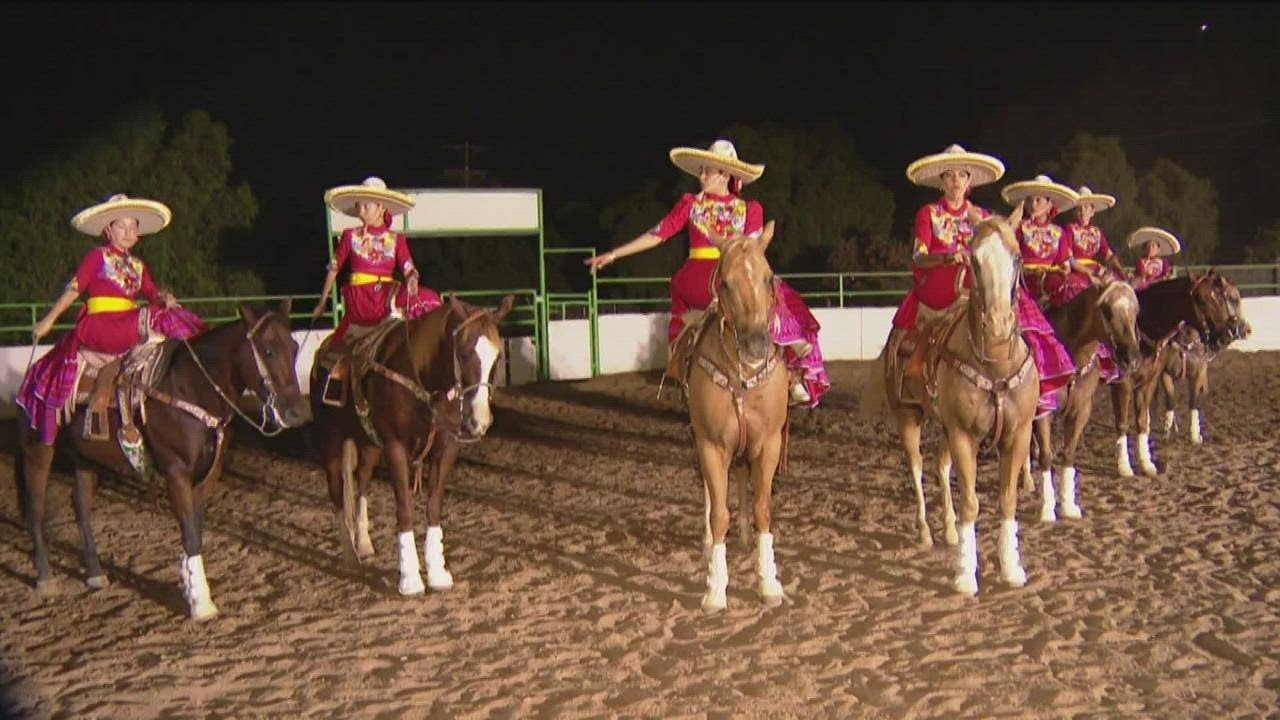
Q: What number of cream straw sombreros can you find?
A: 7